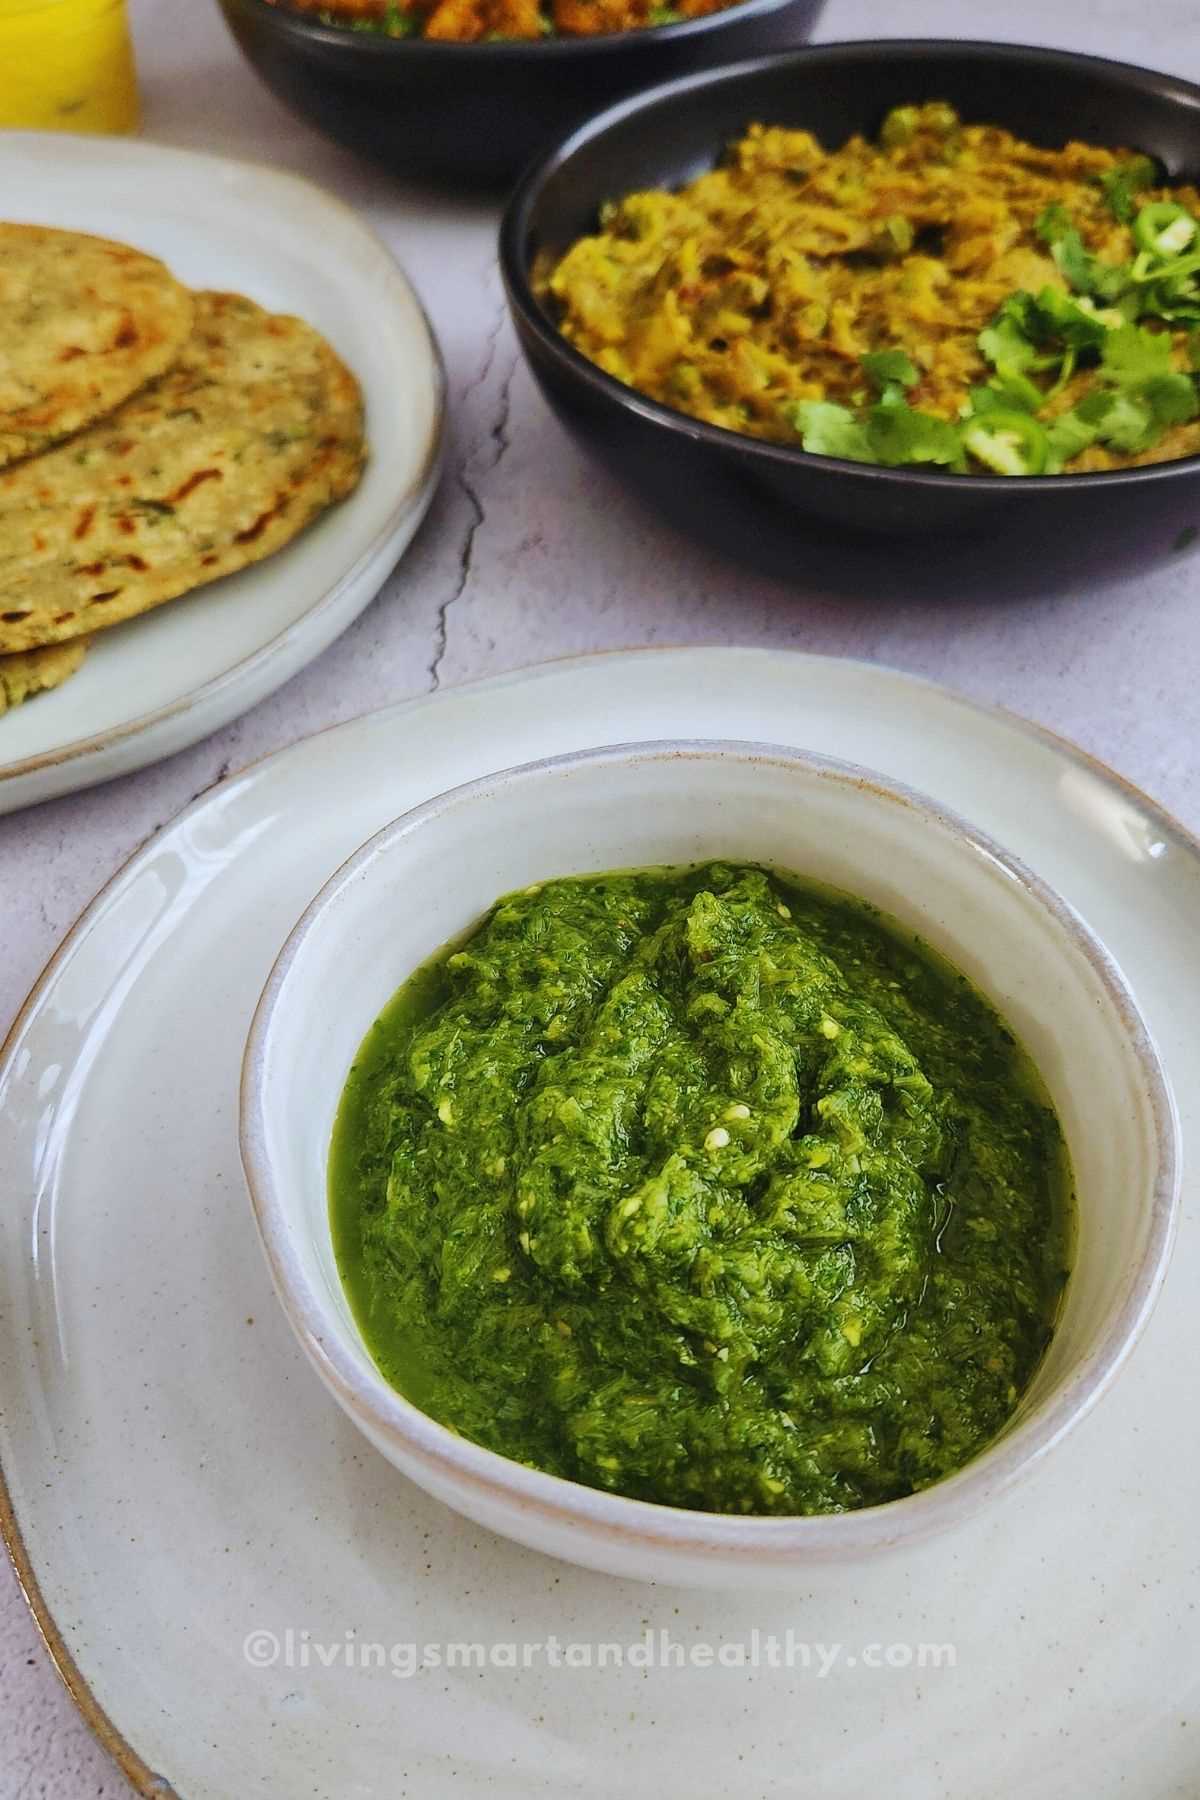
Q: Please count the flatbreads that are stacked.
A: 3